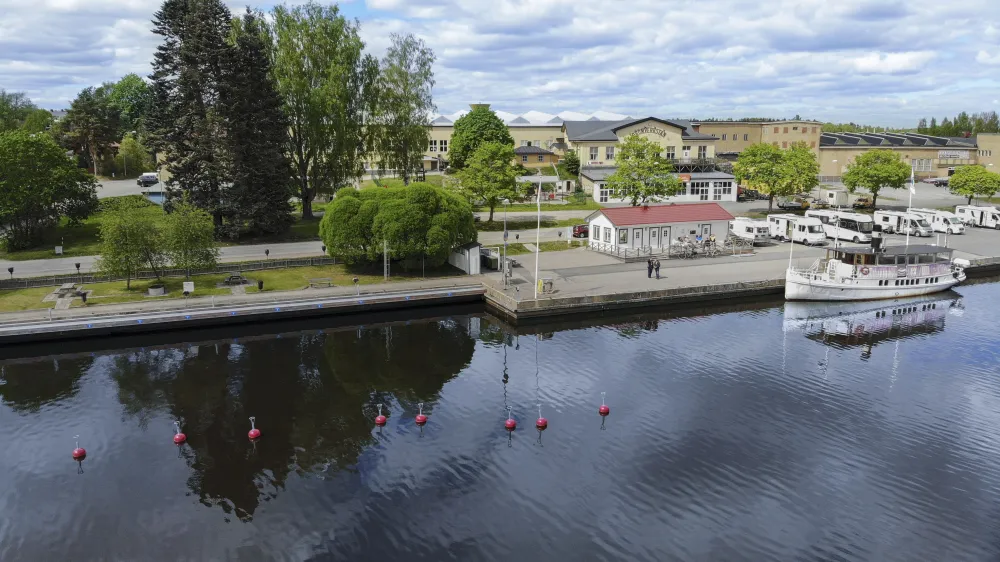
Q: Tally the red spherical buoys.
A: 8